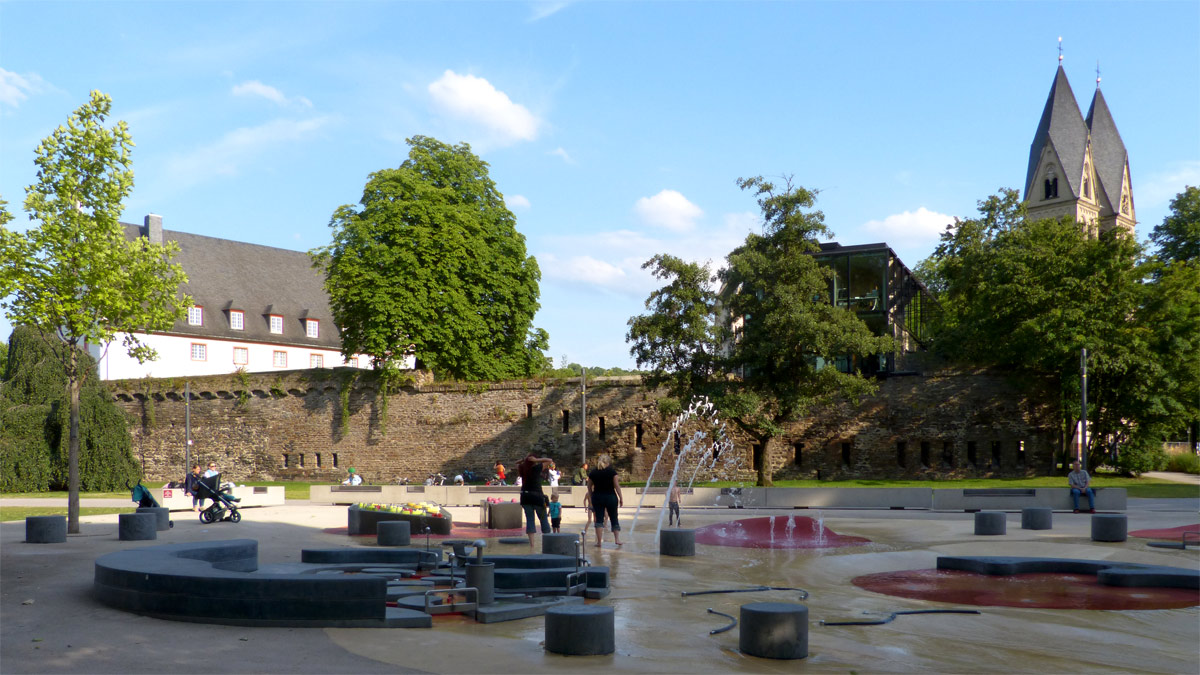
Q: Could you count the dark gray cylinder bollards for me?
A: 11